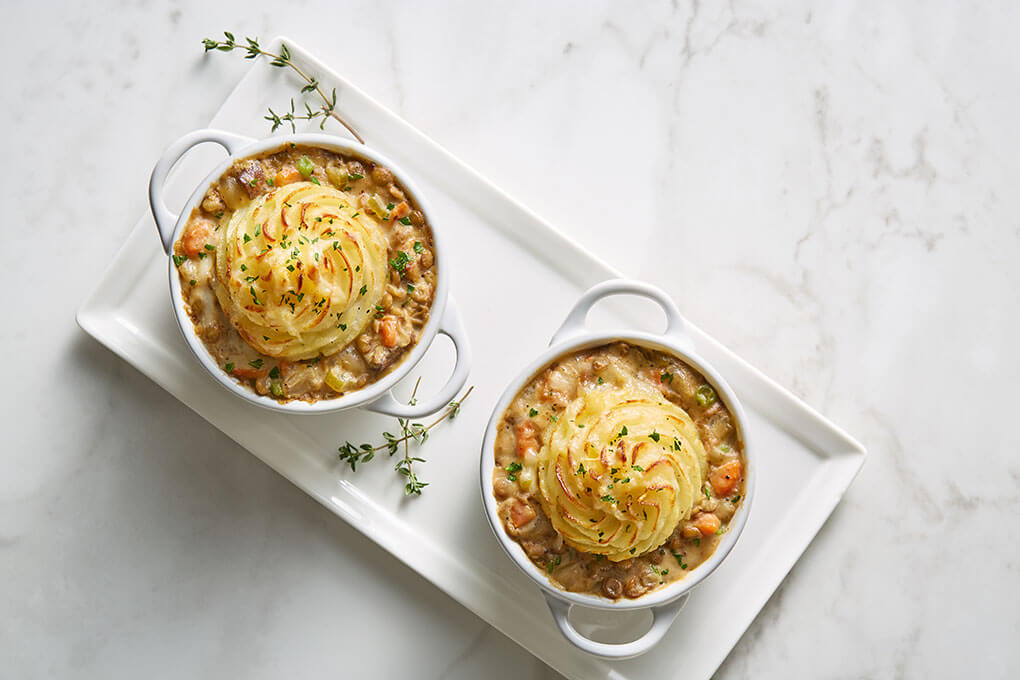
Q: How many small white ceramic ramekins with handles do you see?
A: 2